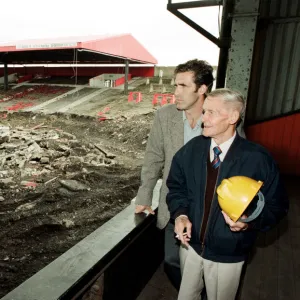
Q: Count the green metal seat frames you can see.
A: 0